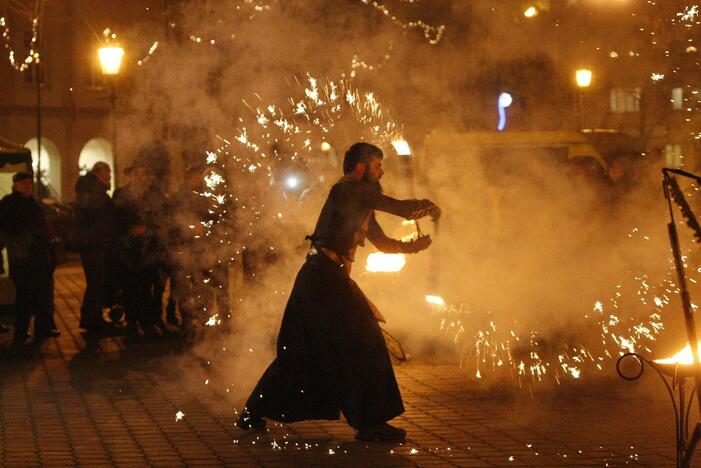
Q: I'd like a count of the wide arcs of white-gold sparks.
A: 2